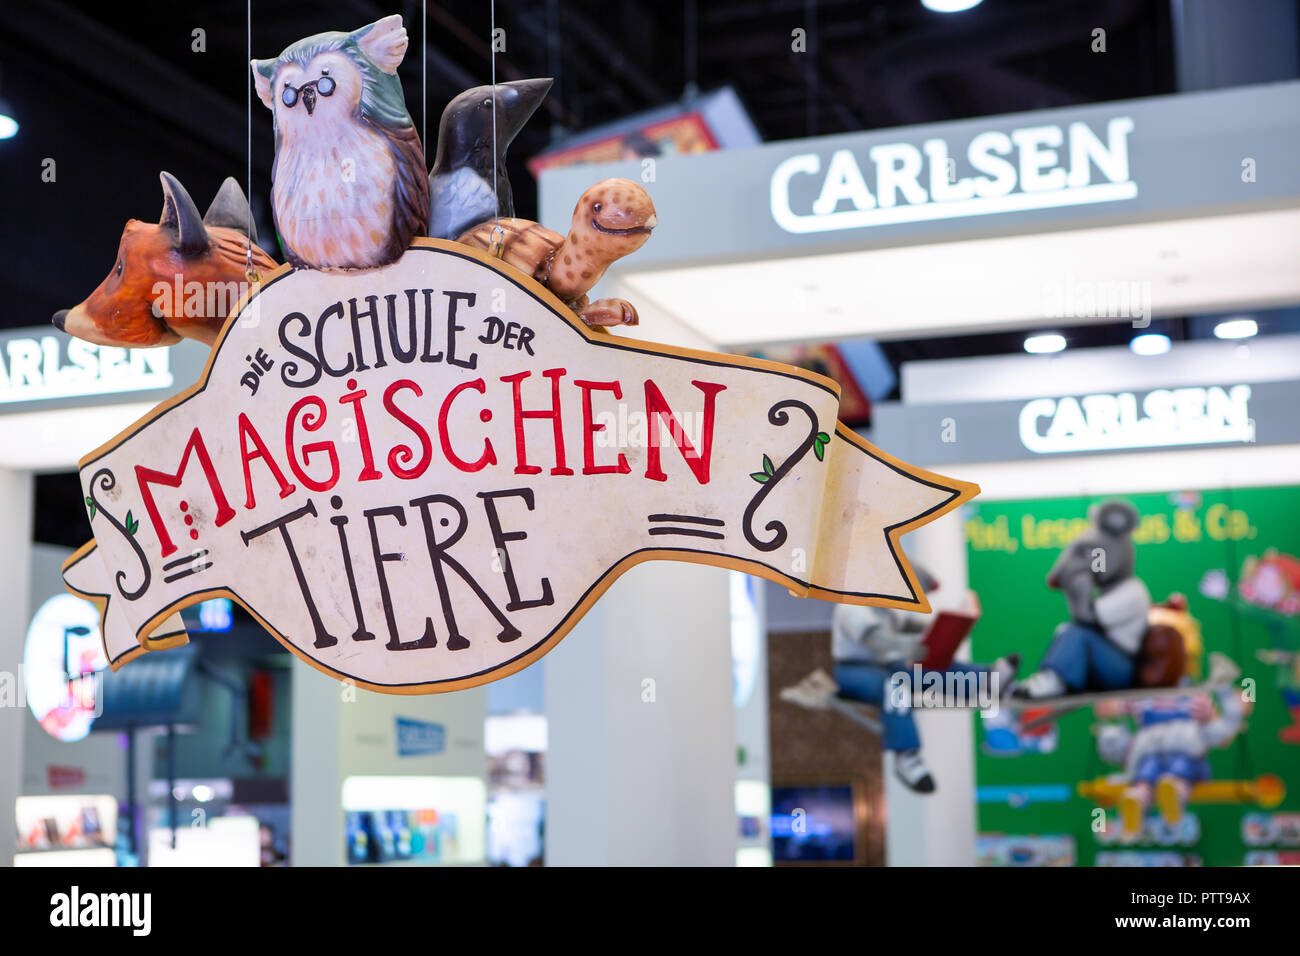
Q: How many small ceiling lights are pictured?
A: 5